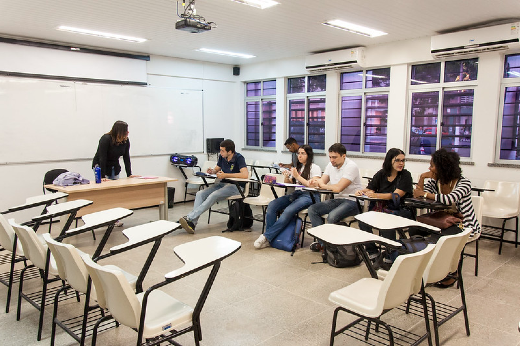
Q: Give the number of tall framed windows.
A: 5